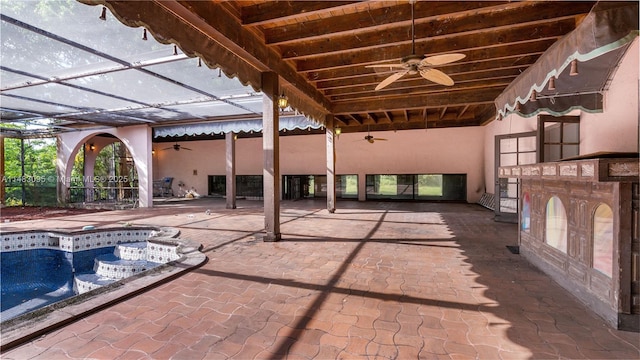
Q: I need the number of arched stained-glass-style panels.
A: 3